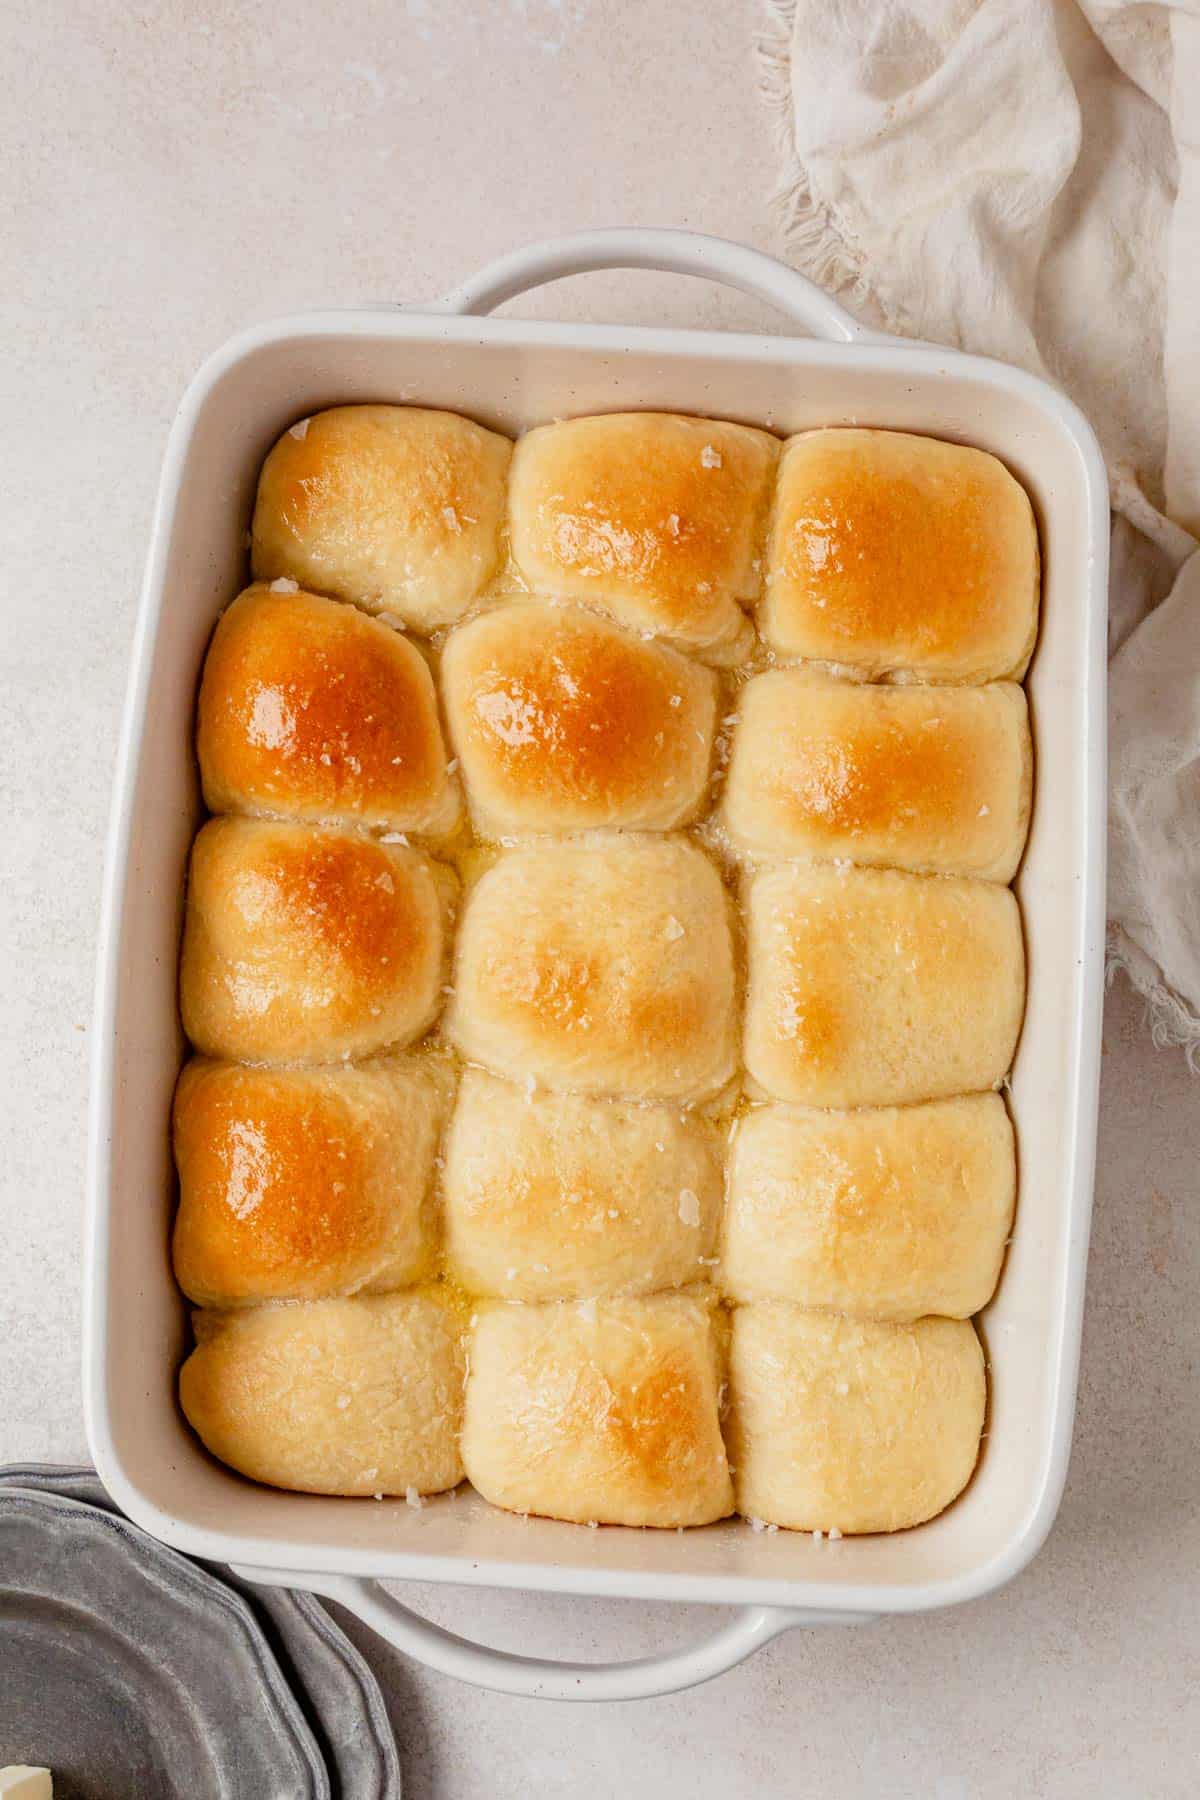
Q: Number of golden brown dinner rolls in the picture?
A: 15